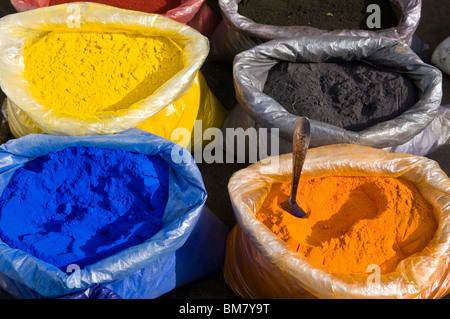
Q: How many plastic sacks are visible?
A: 6